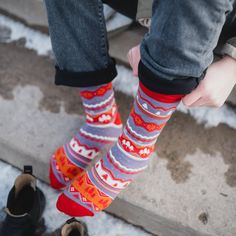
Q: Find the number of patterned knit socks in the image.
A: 2